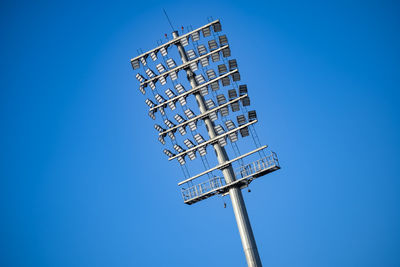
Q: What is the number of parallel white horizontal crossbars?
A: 6